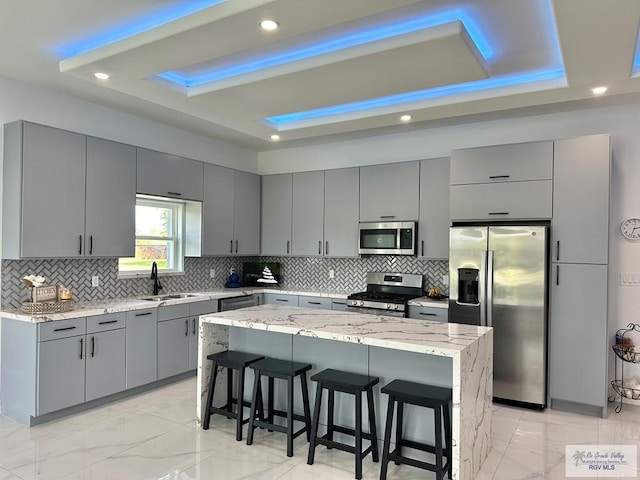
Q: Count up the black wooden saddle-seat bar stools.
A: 4